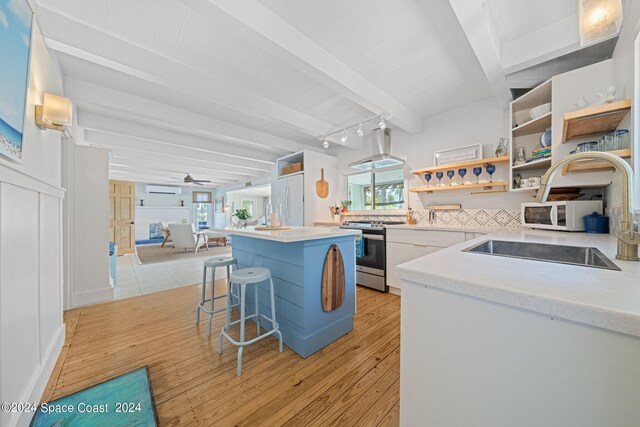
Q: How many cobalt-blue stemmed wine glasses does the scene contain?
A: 6